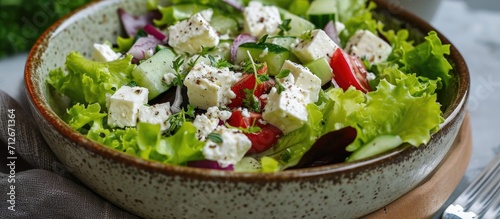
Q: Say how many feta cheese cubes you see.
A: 11